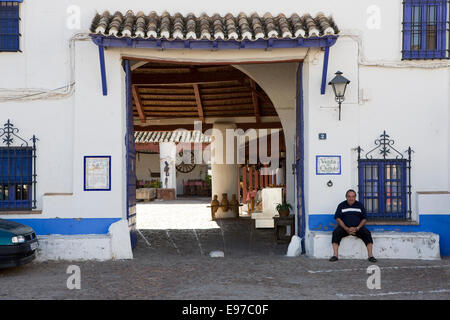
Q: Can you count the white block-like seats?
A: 2